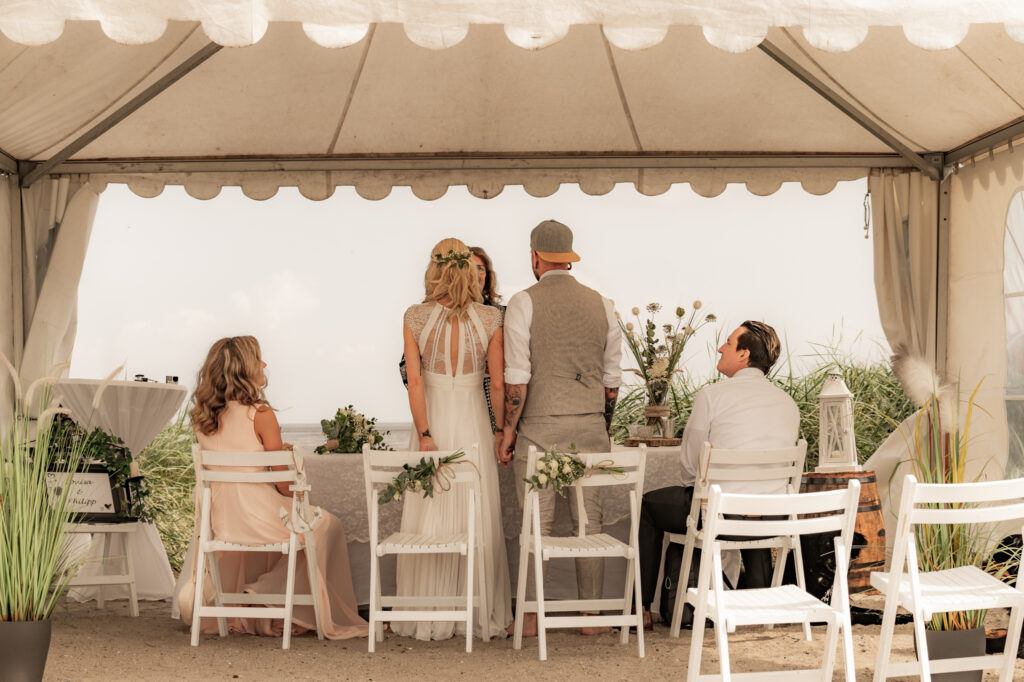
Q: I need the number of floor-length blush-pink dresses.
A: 1